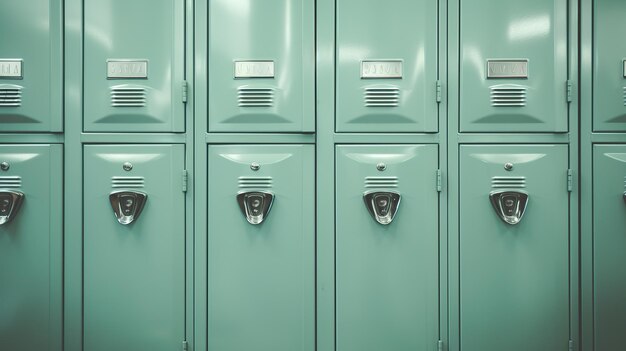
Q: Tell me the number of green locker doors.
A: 12